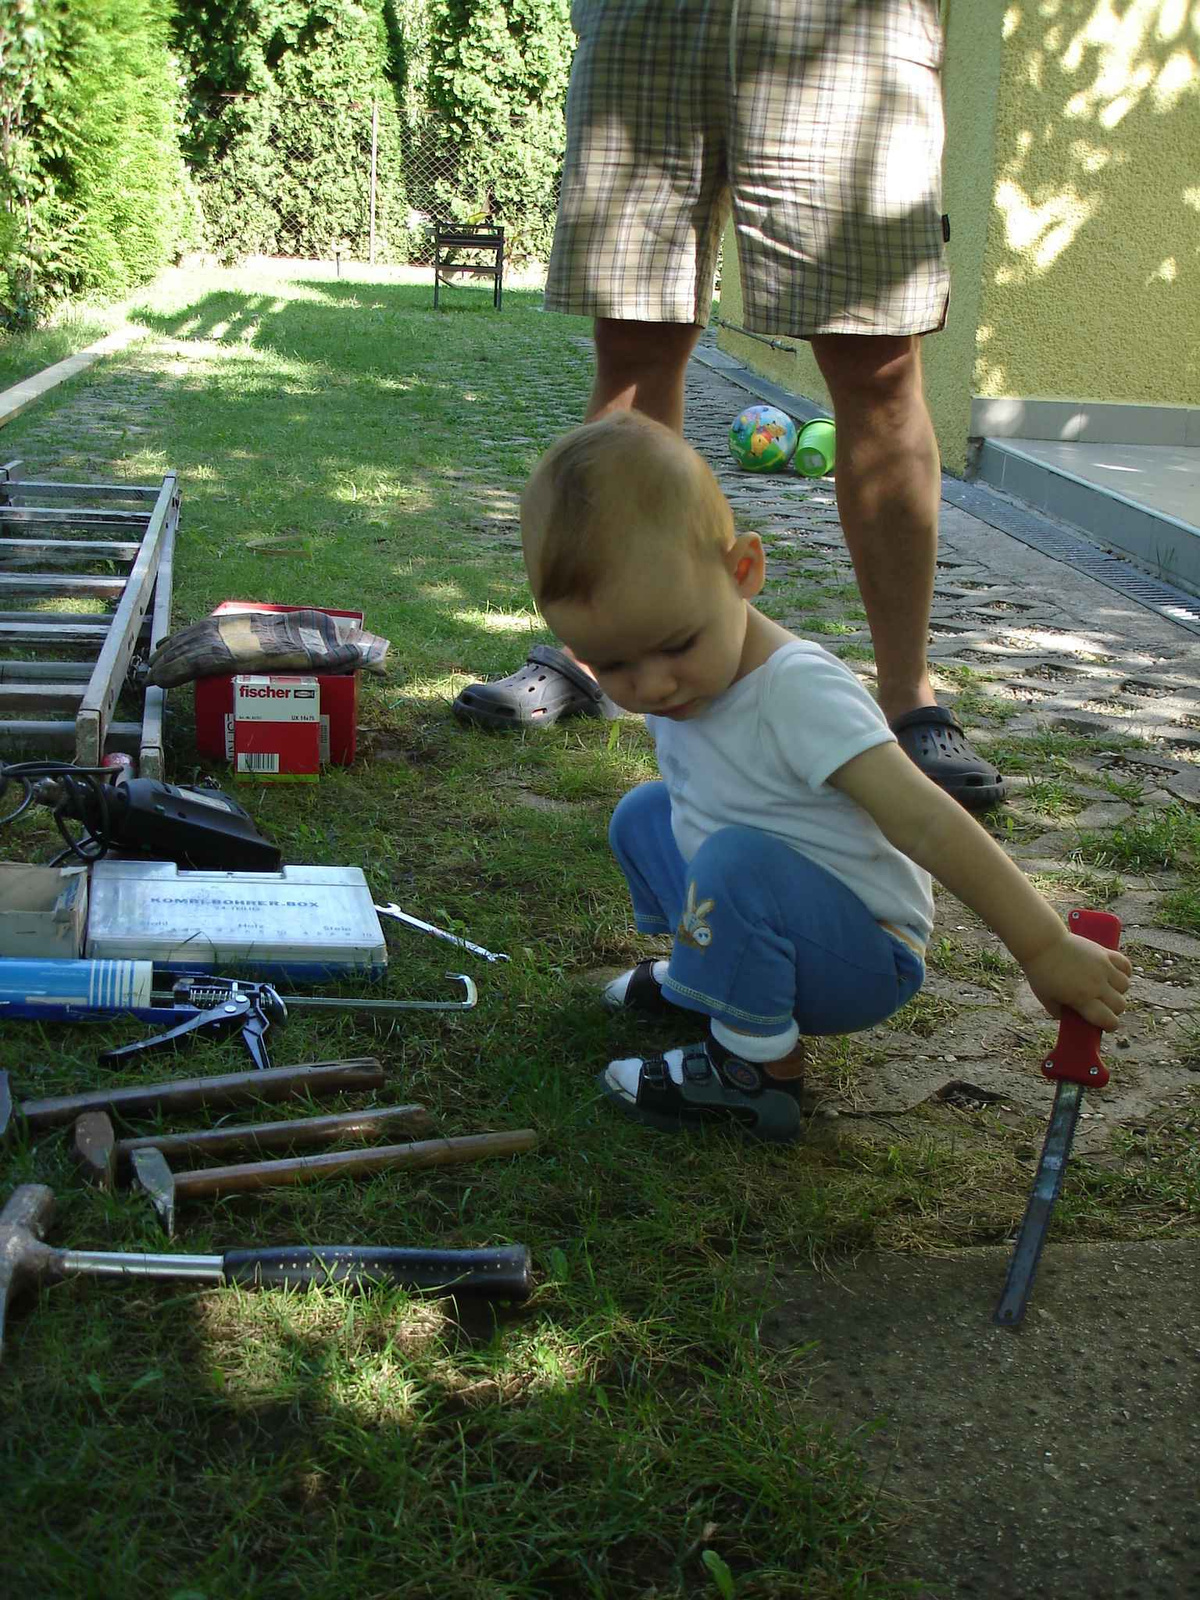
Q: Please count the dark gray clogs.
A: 2